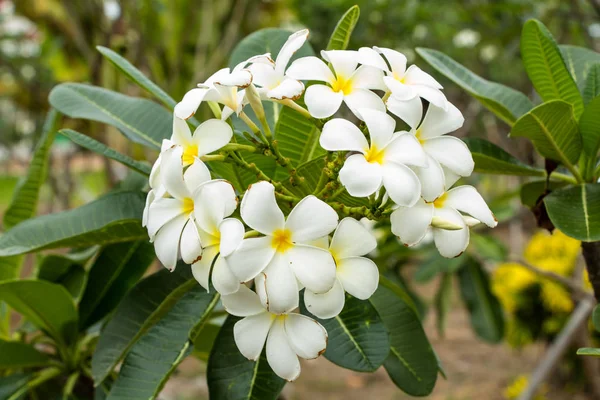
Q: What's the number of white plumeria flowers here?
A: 13